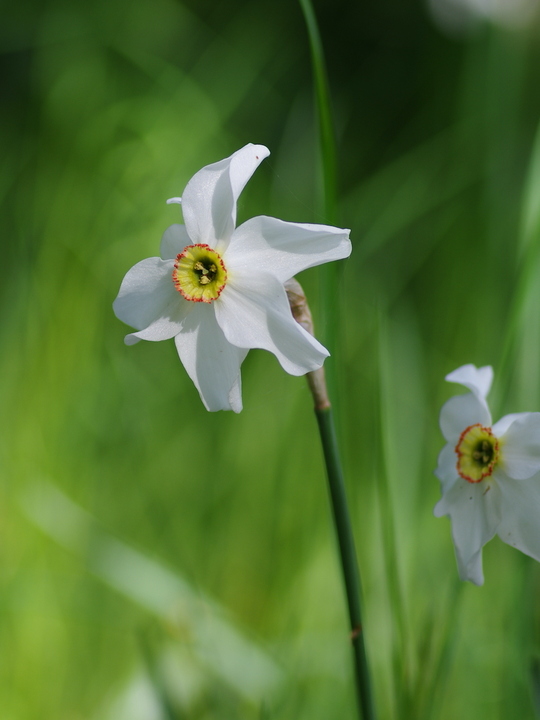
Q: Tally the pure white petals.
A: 12